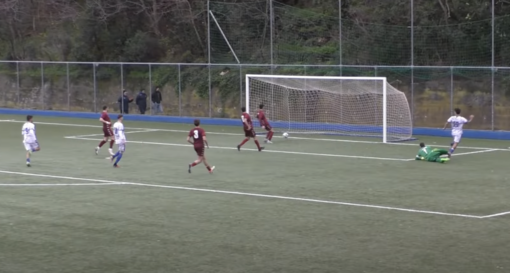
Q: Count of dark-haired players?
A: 8